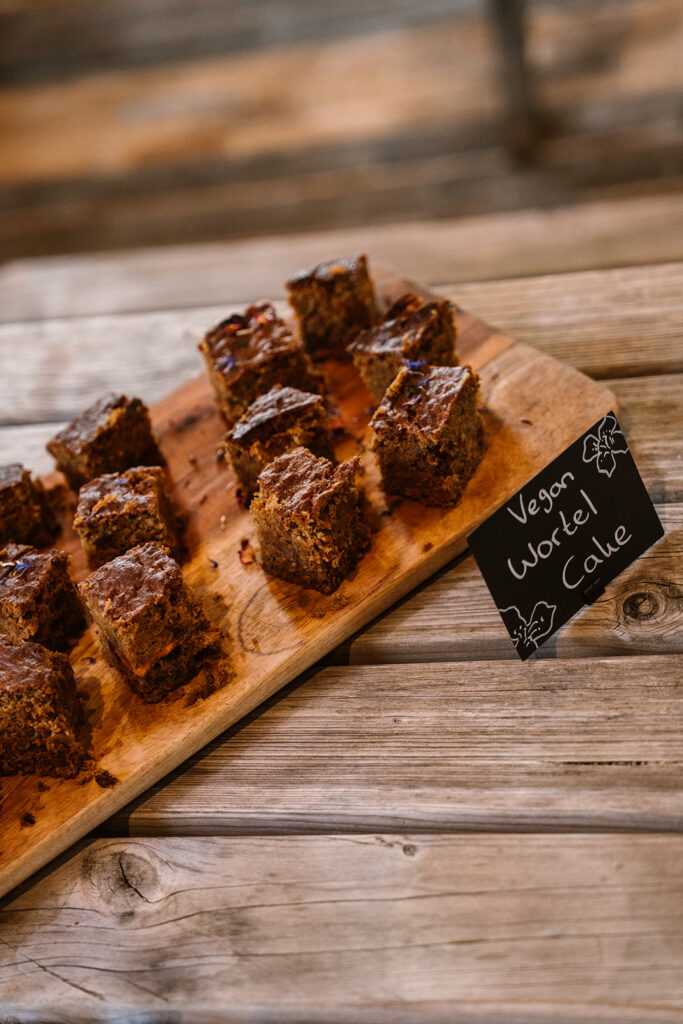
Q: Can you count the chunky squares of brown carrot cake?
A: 12